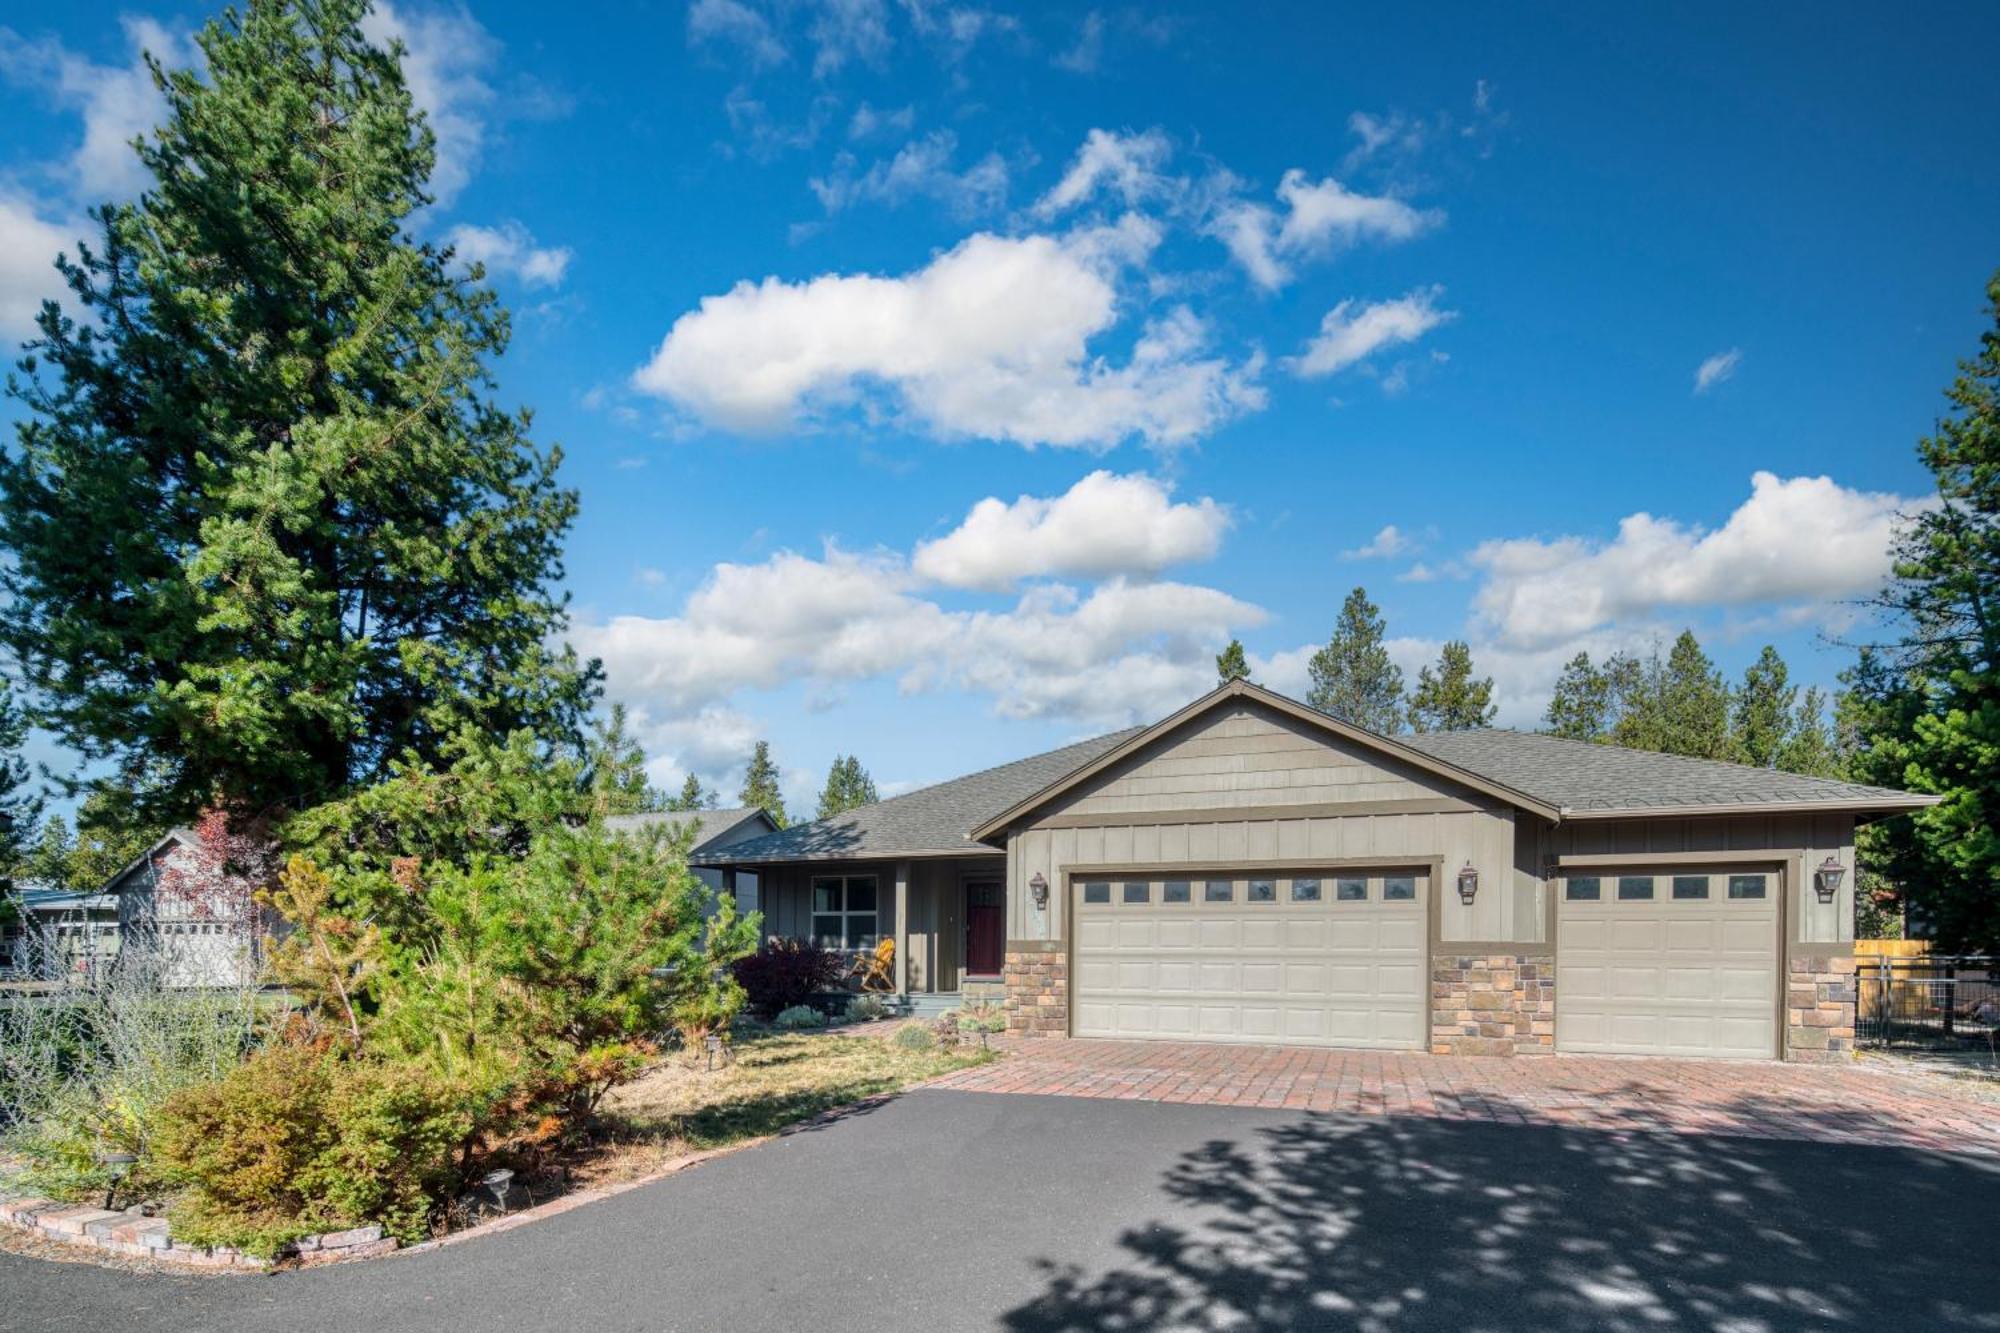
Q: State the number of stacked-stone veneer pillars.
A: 3